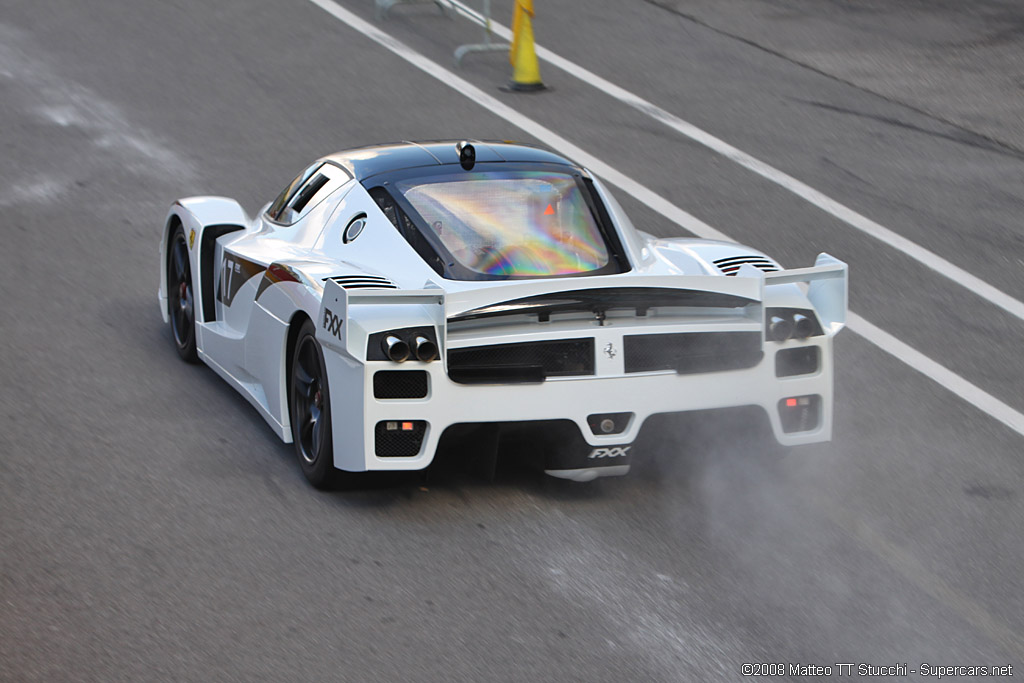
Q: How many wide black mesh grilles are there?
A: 2